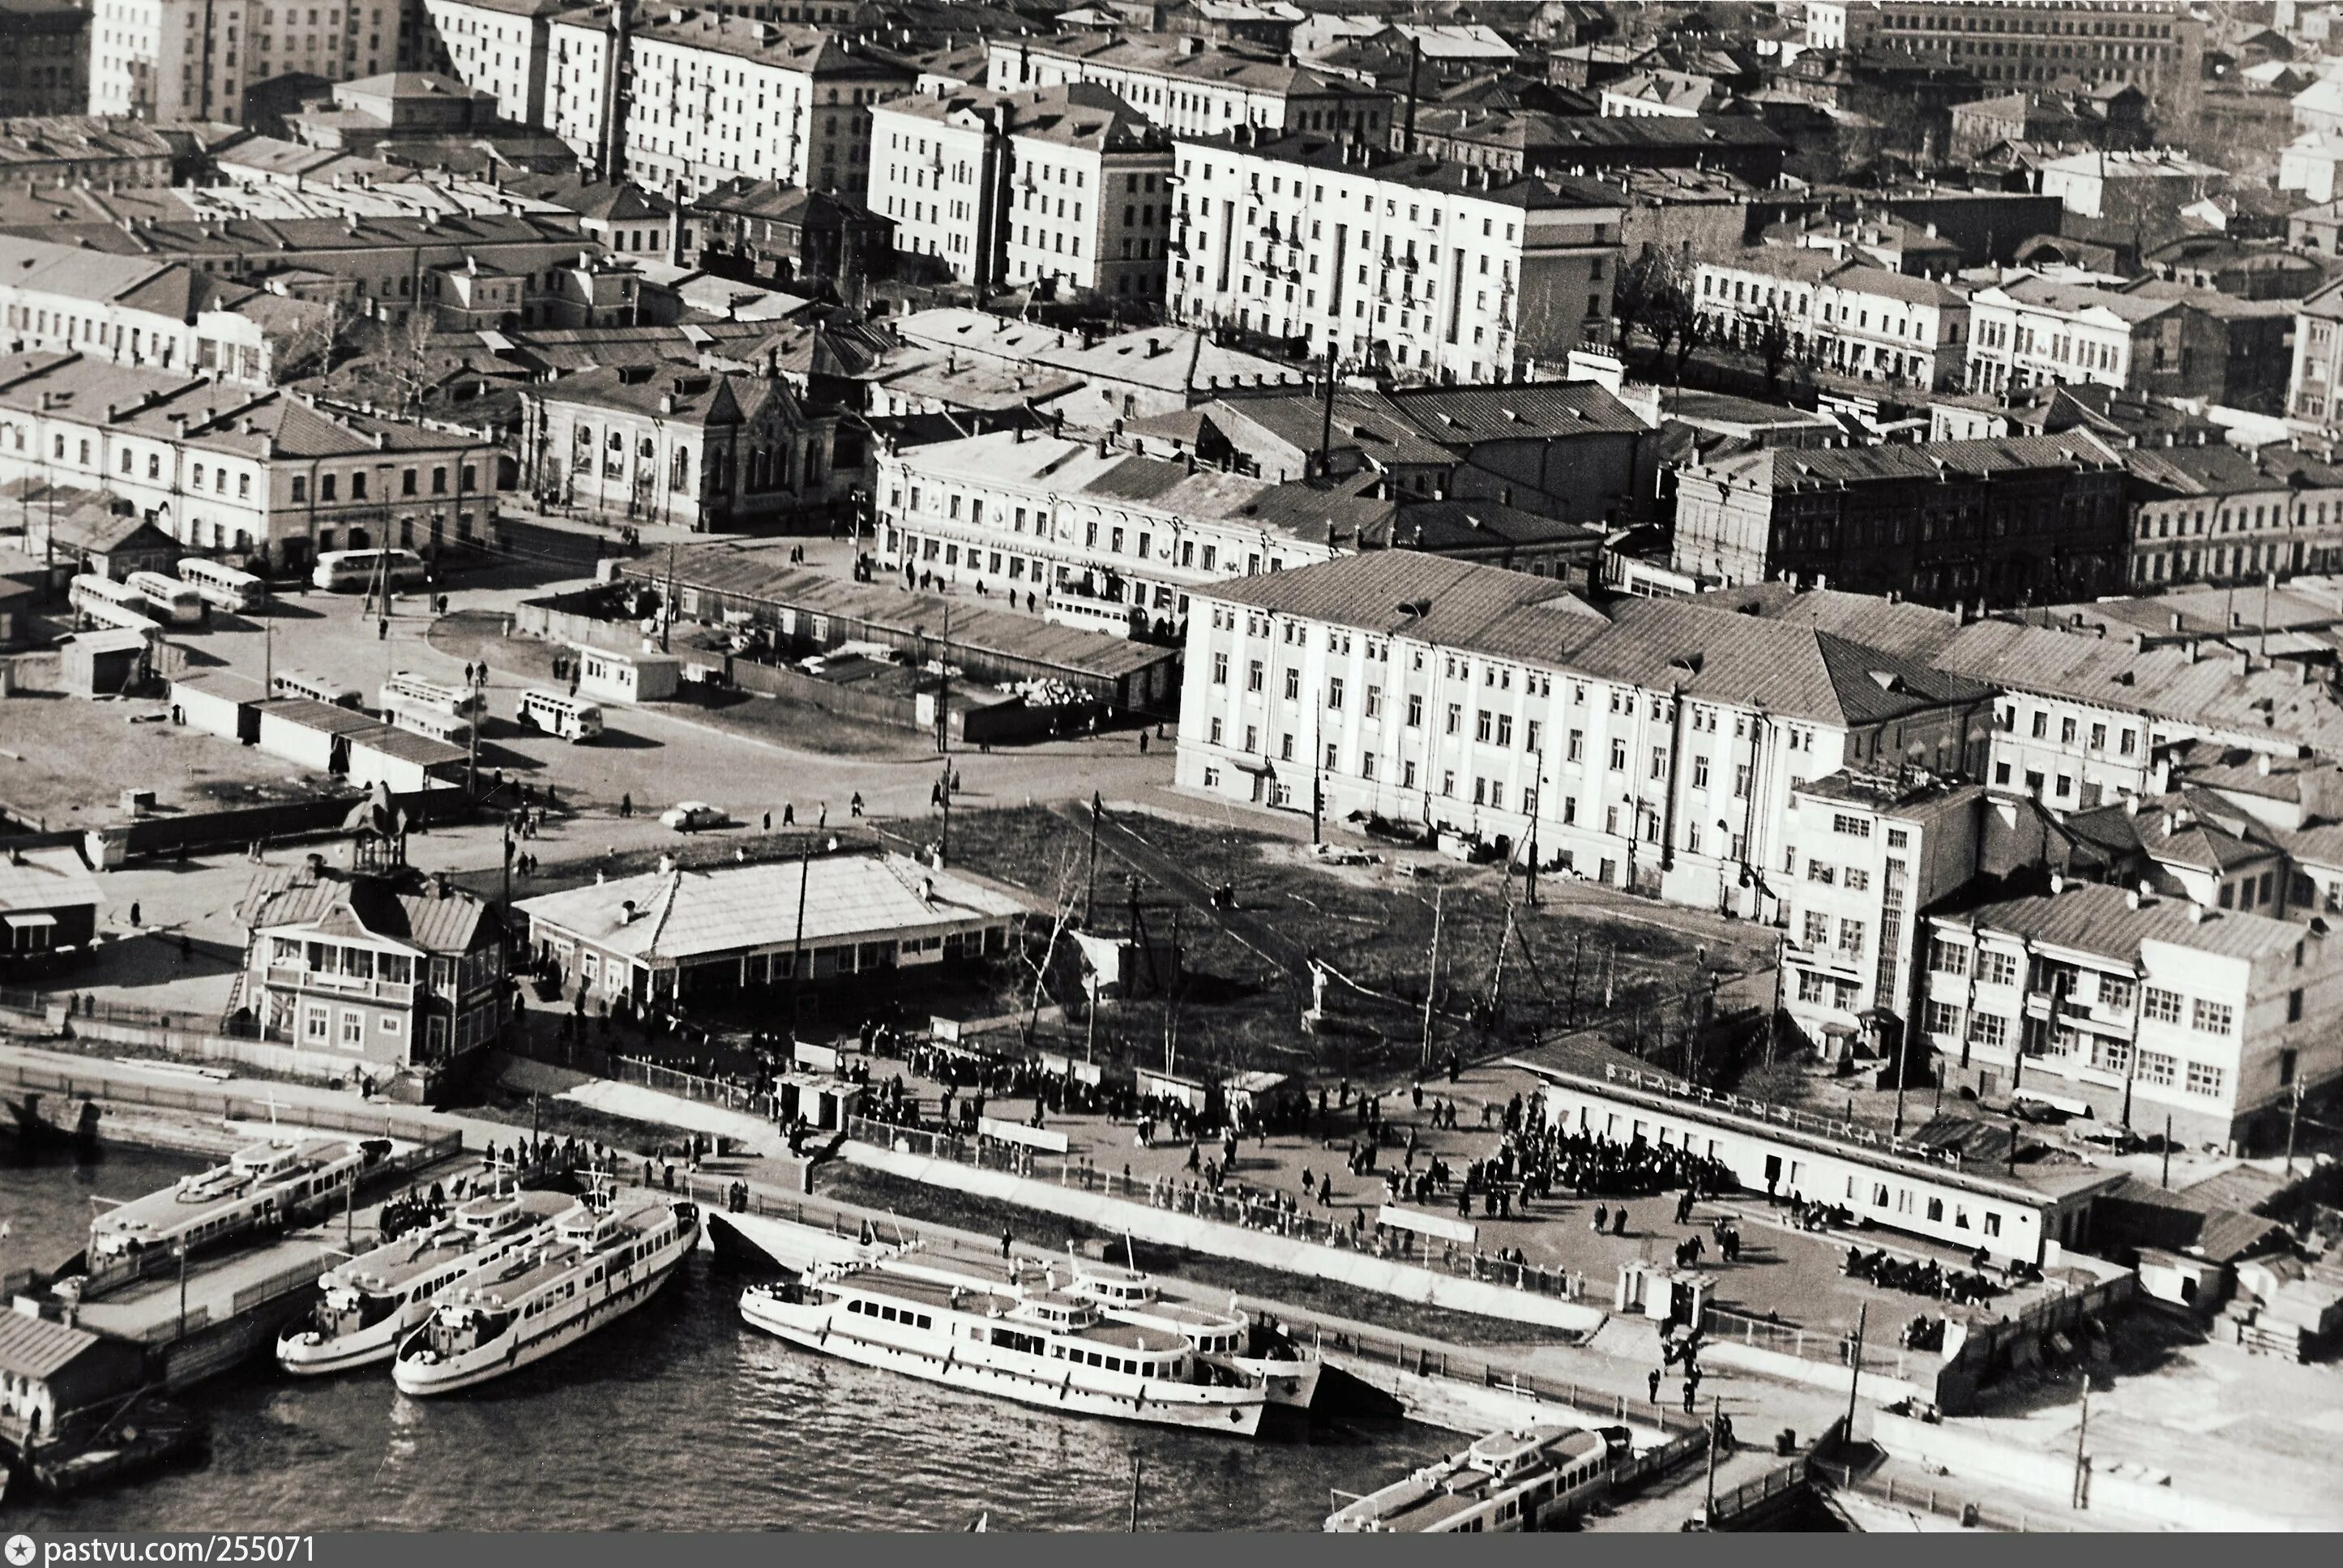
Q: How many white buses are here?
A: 10